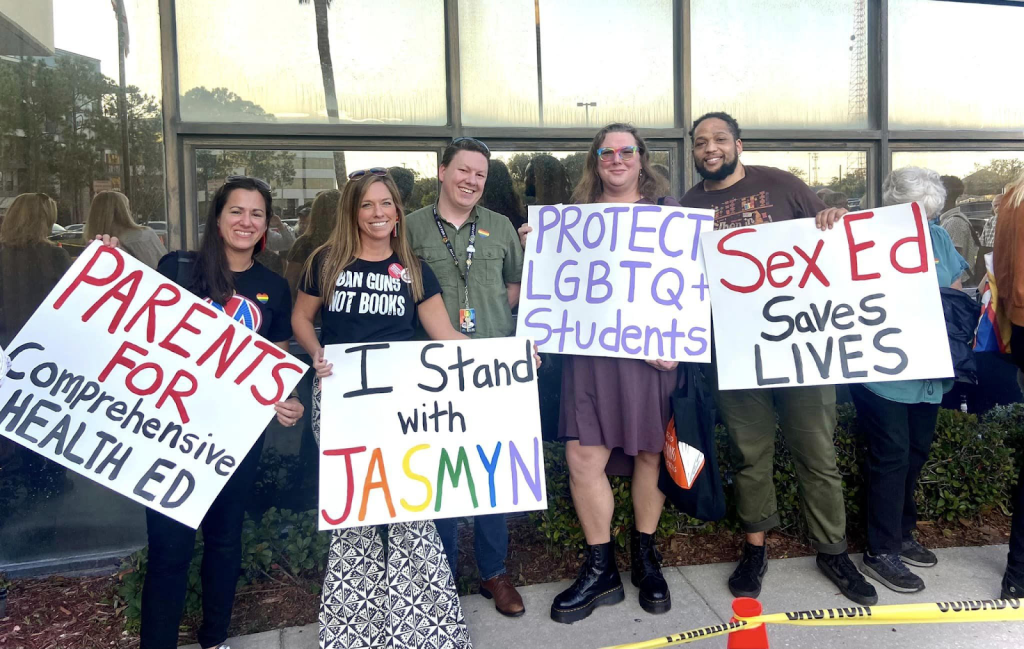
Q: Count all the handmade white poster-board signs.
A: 4